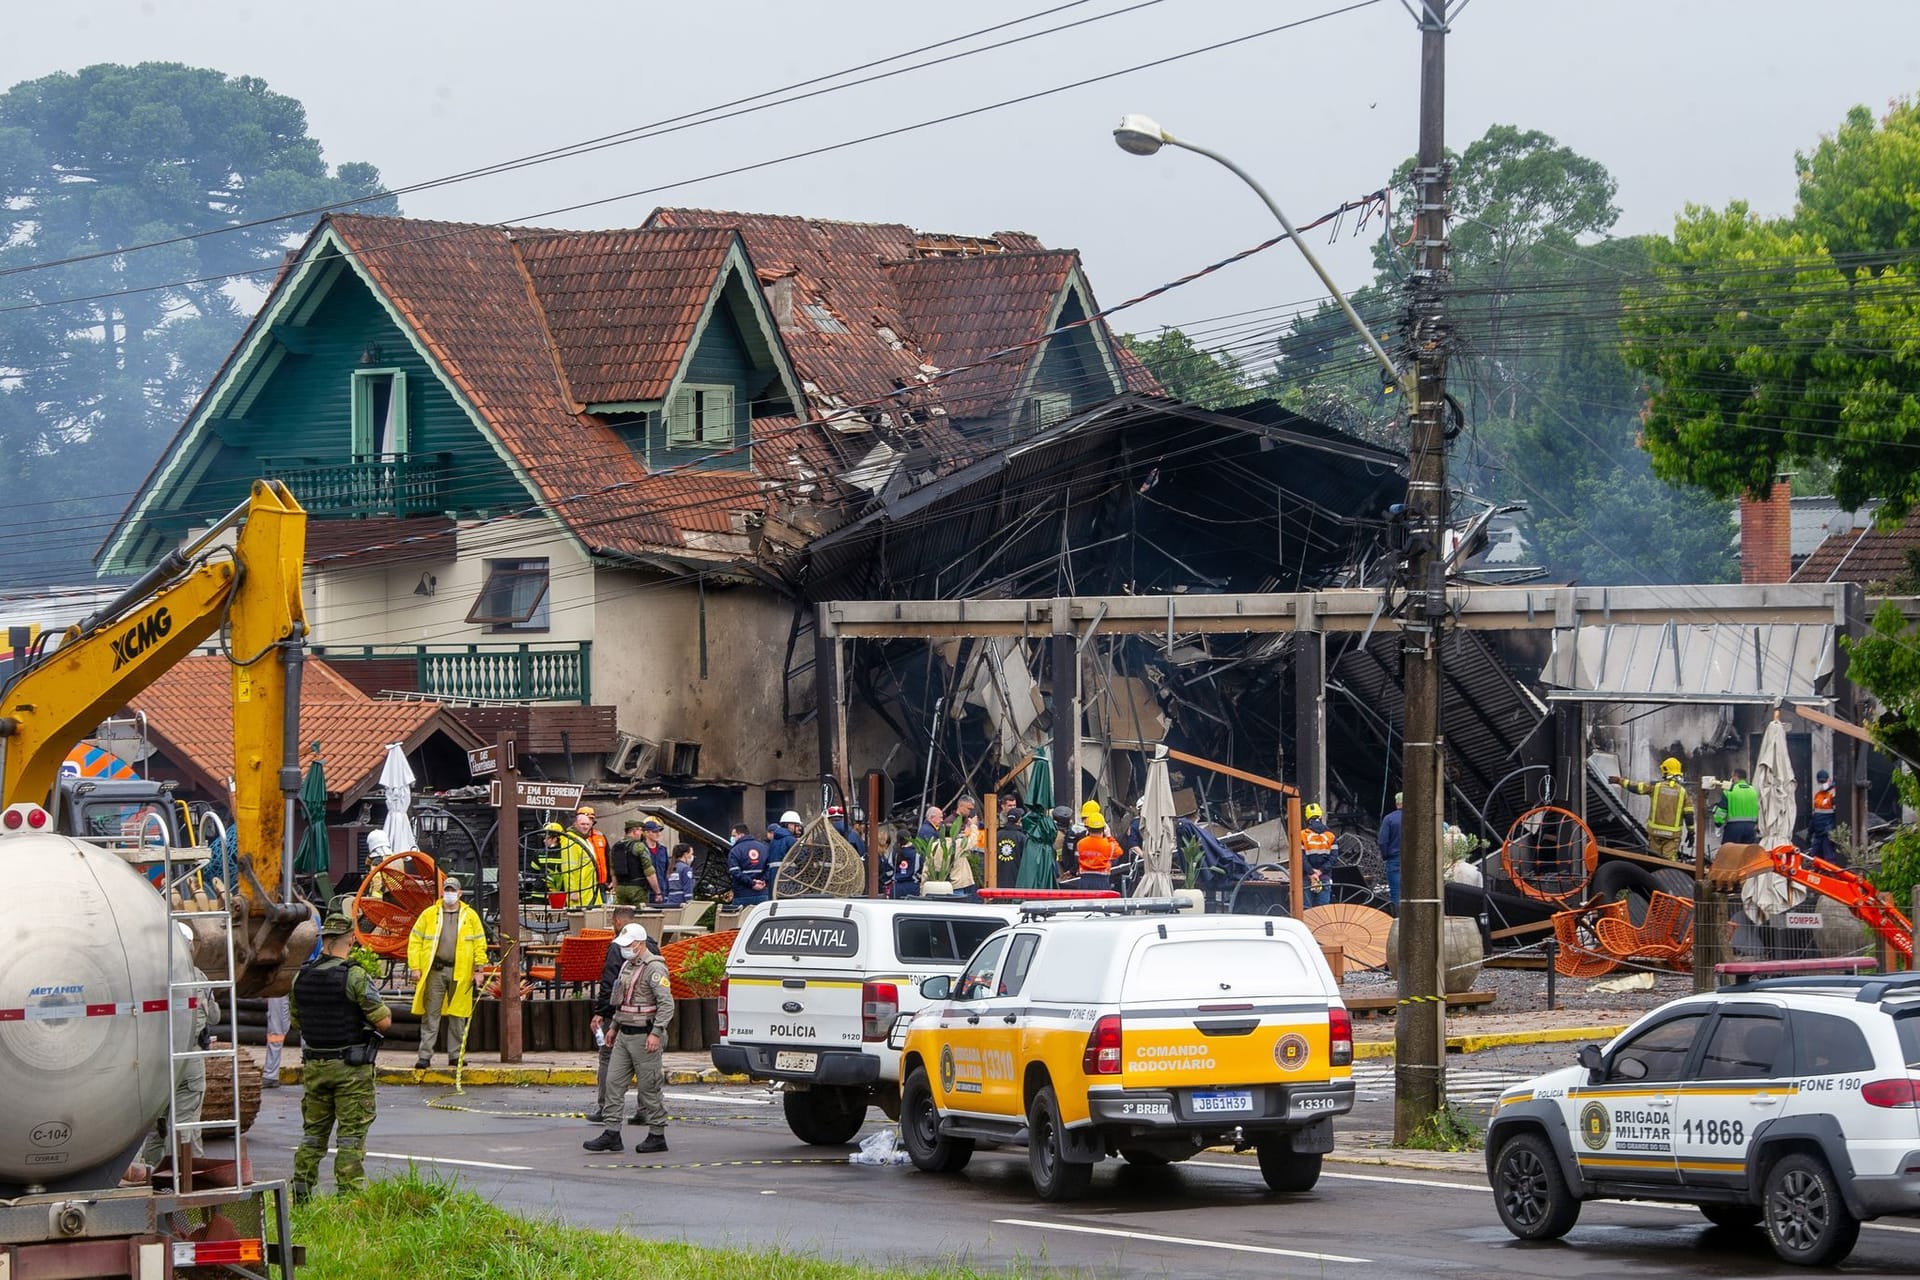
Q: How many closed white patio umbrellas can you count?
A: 3